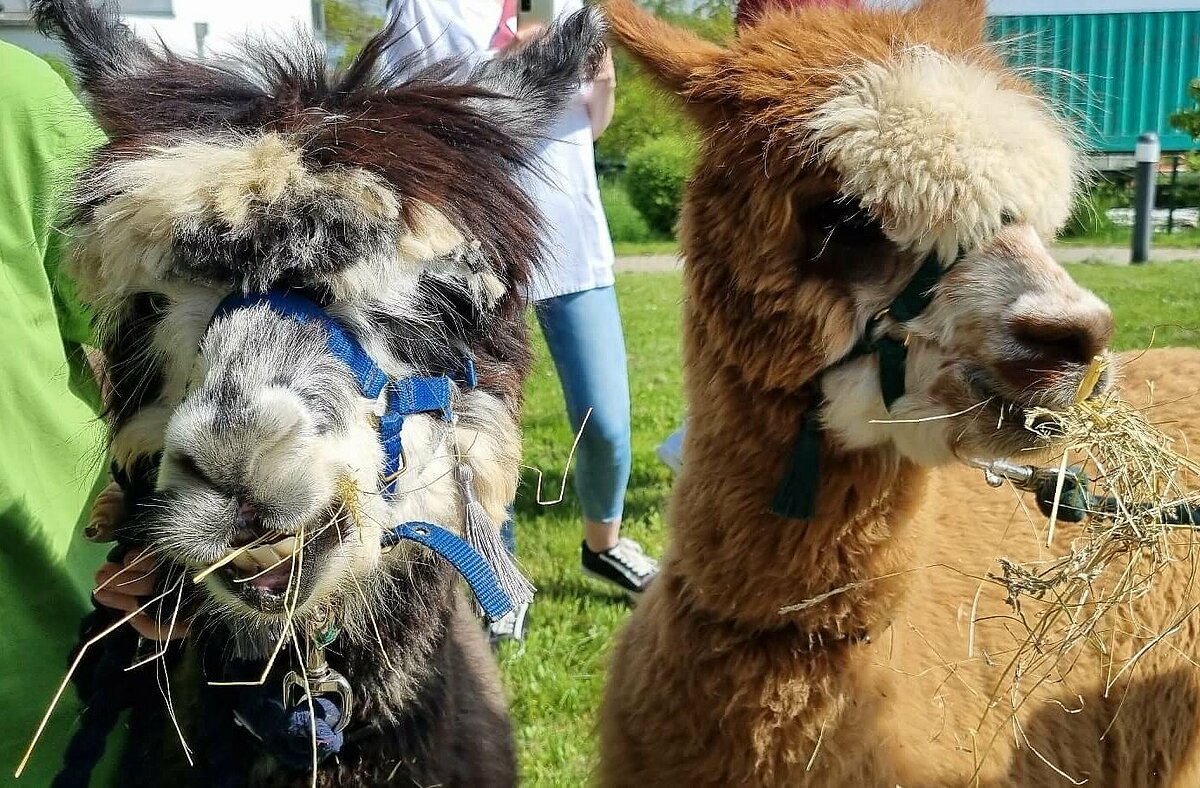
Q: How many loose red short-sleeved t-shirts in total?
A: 0